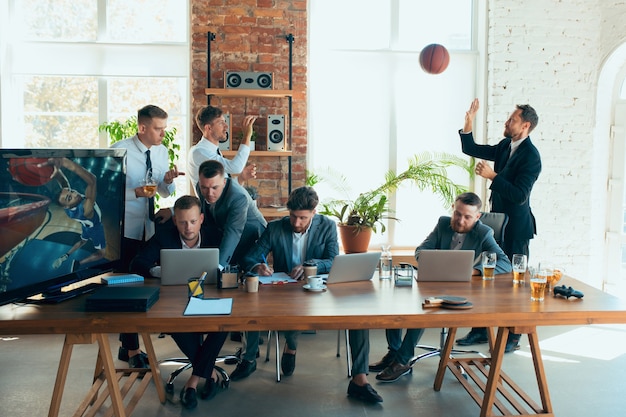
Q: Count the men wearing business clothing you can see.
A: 7